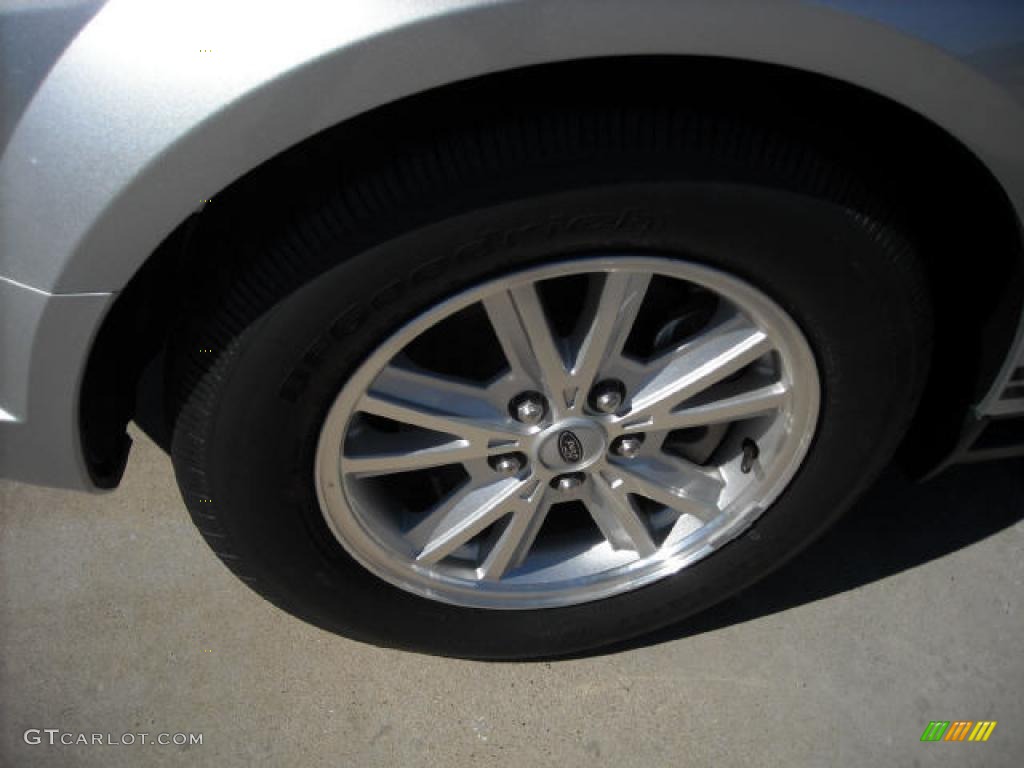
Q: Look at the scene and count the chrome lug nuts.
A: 5